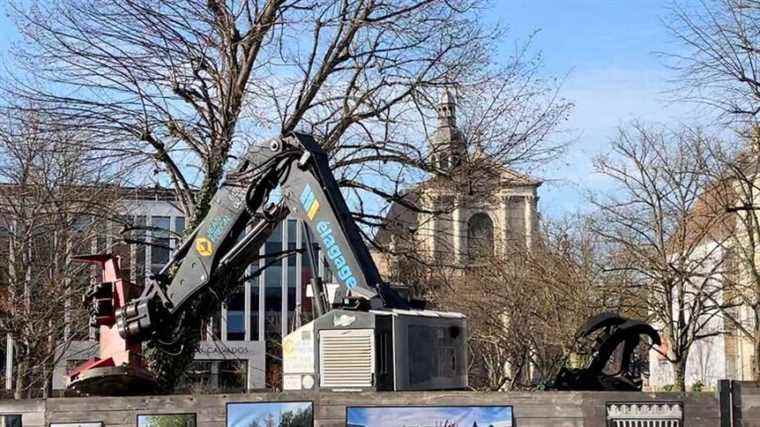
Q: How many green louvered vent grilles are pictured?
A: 0